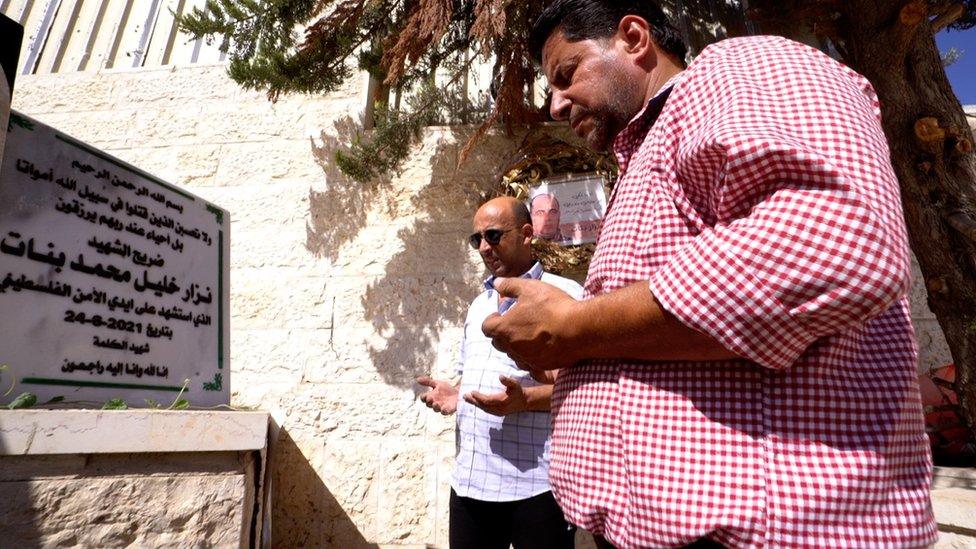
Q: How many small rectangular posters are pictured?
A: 1